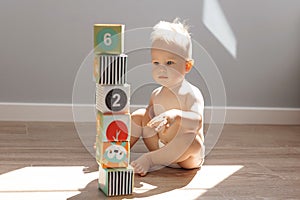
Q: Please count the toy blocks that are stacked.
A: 6